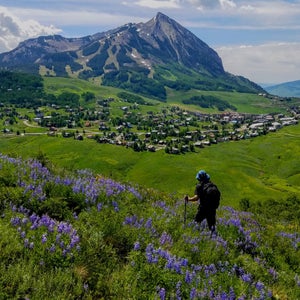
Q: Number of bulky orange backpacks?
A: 0